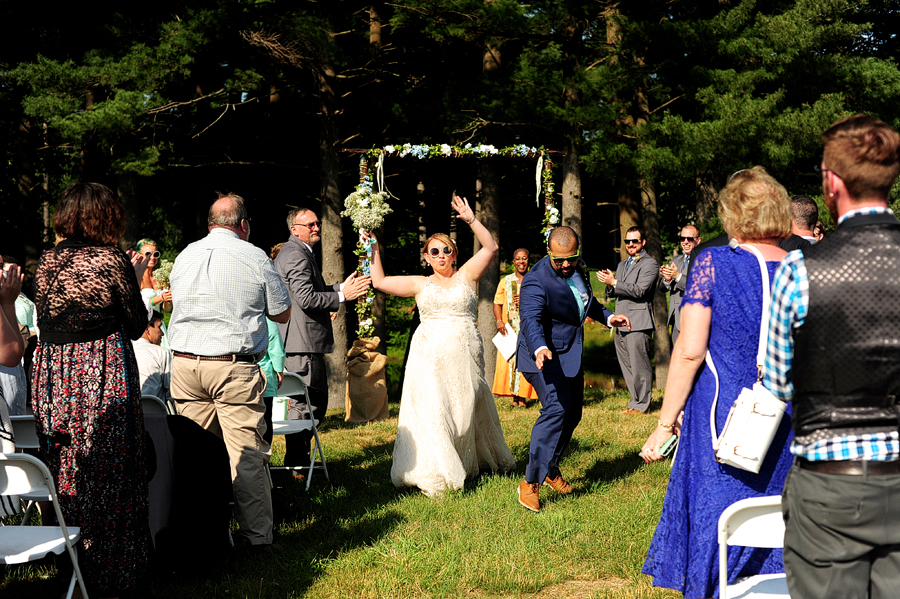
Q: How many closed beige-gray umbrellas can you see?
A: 0